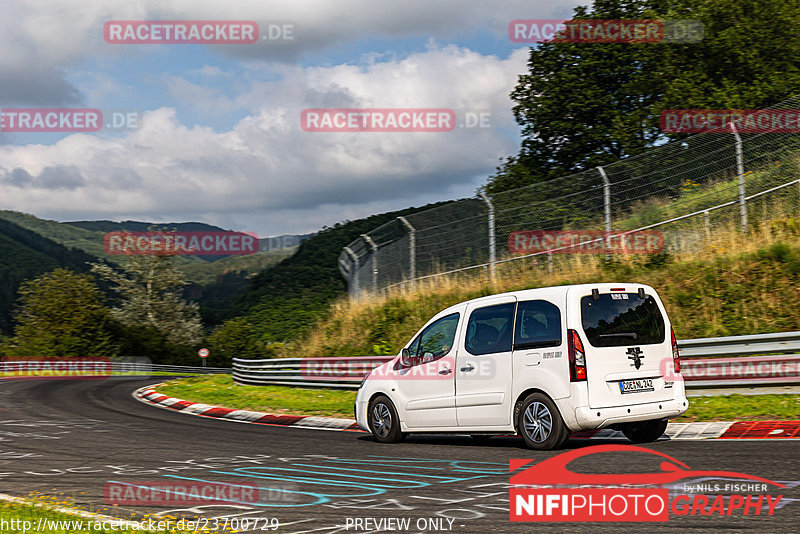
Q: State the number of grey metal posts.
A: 6